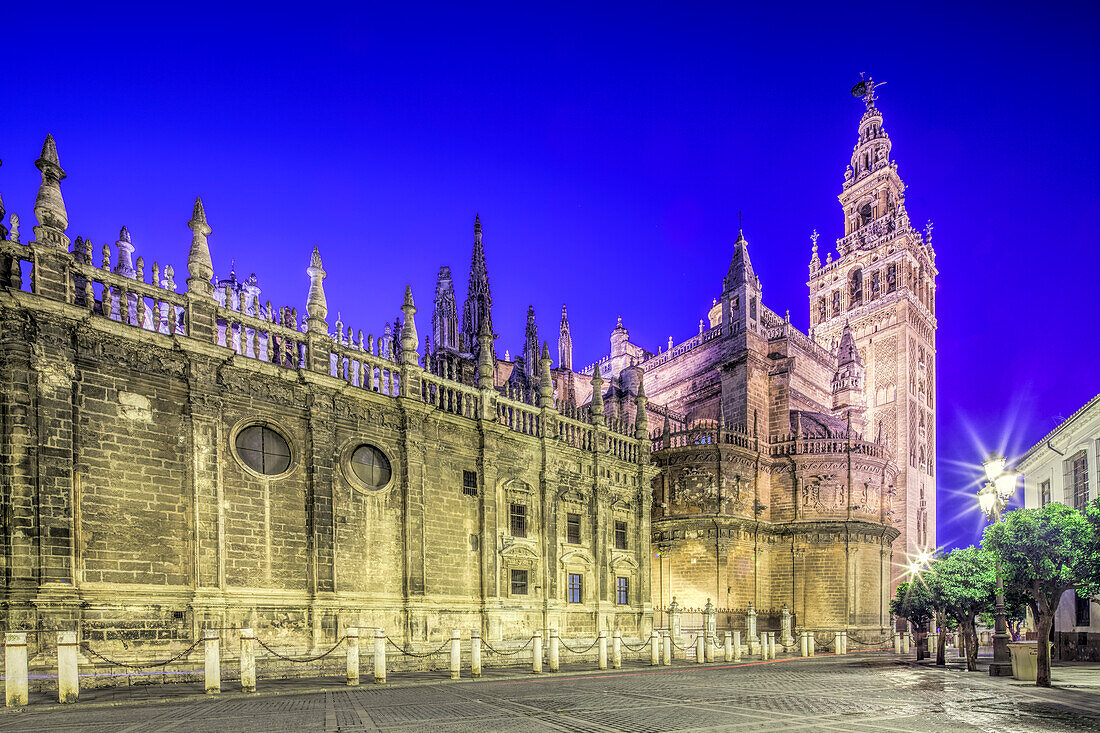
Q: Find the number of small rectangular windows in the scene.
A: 7